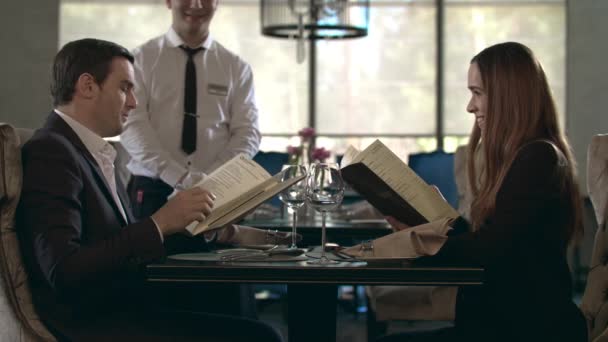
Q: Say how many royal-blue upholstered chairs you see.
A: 2